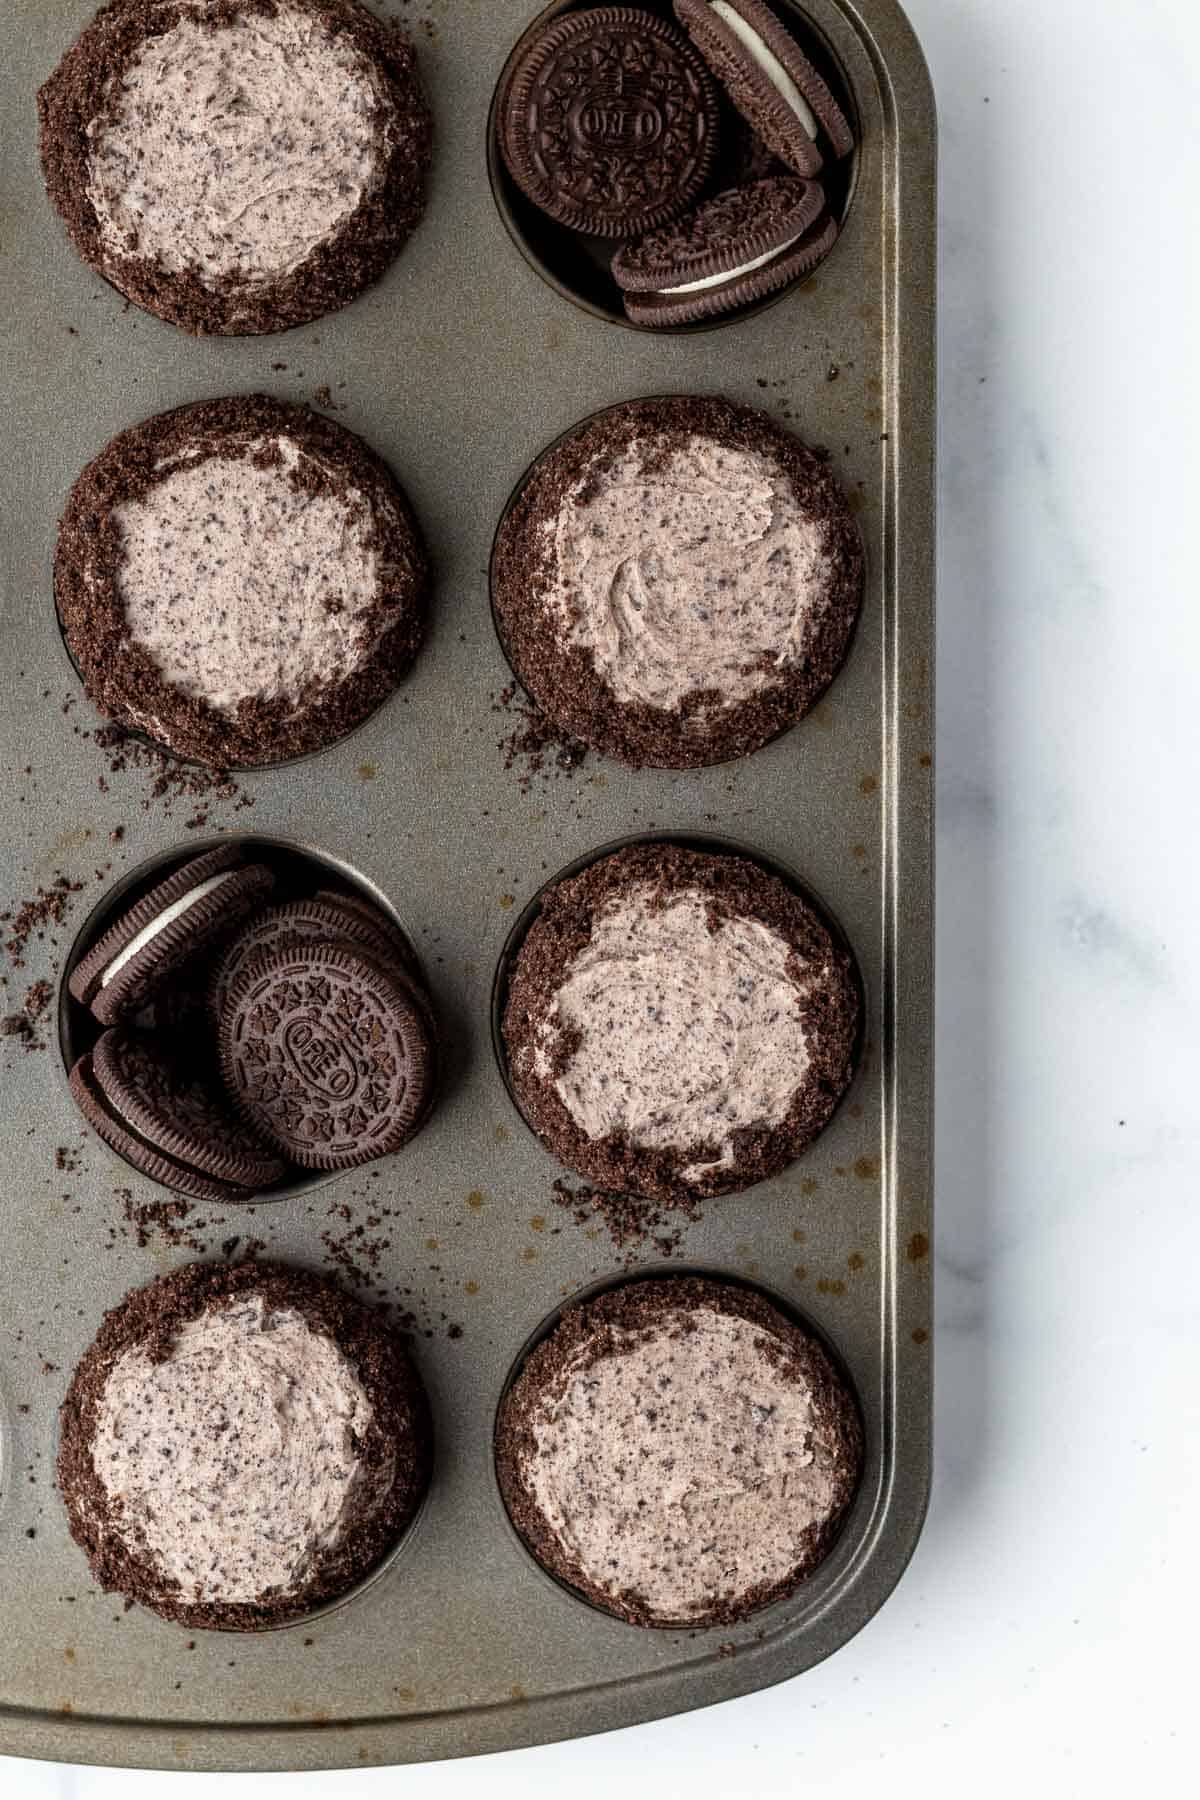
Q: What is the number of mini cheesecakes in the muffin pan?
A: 6